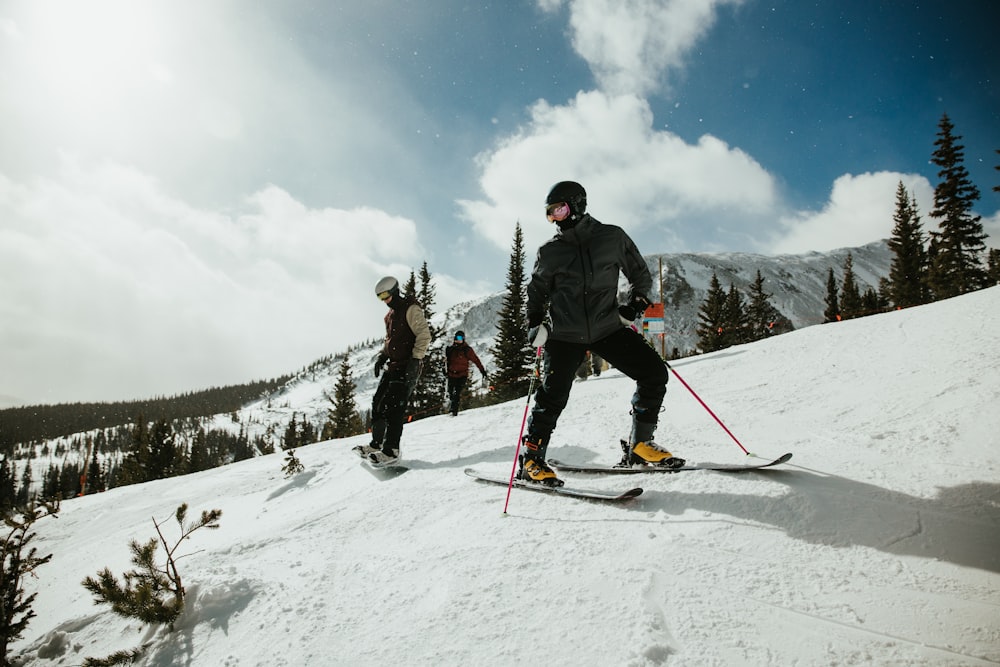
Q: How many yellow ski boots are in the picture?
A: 2